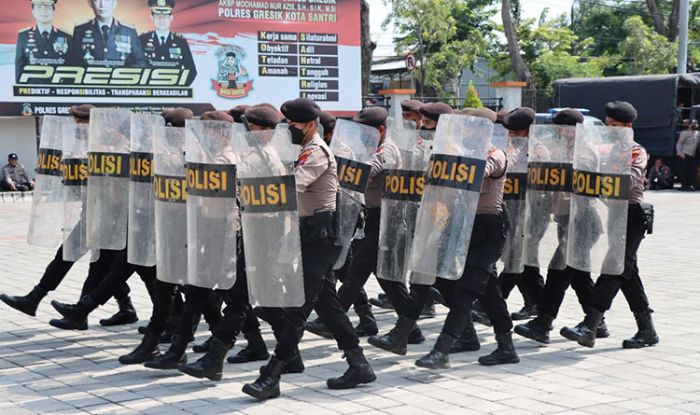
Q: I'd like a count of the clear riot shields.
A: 13